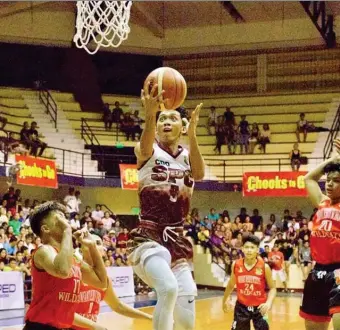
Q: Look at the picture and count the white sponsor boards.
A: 2